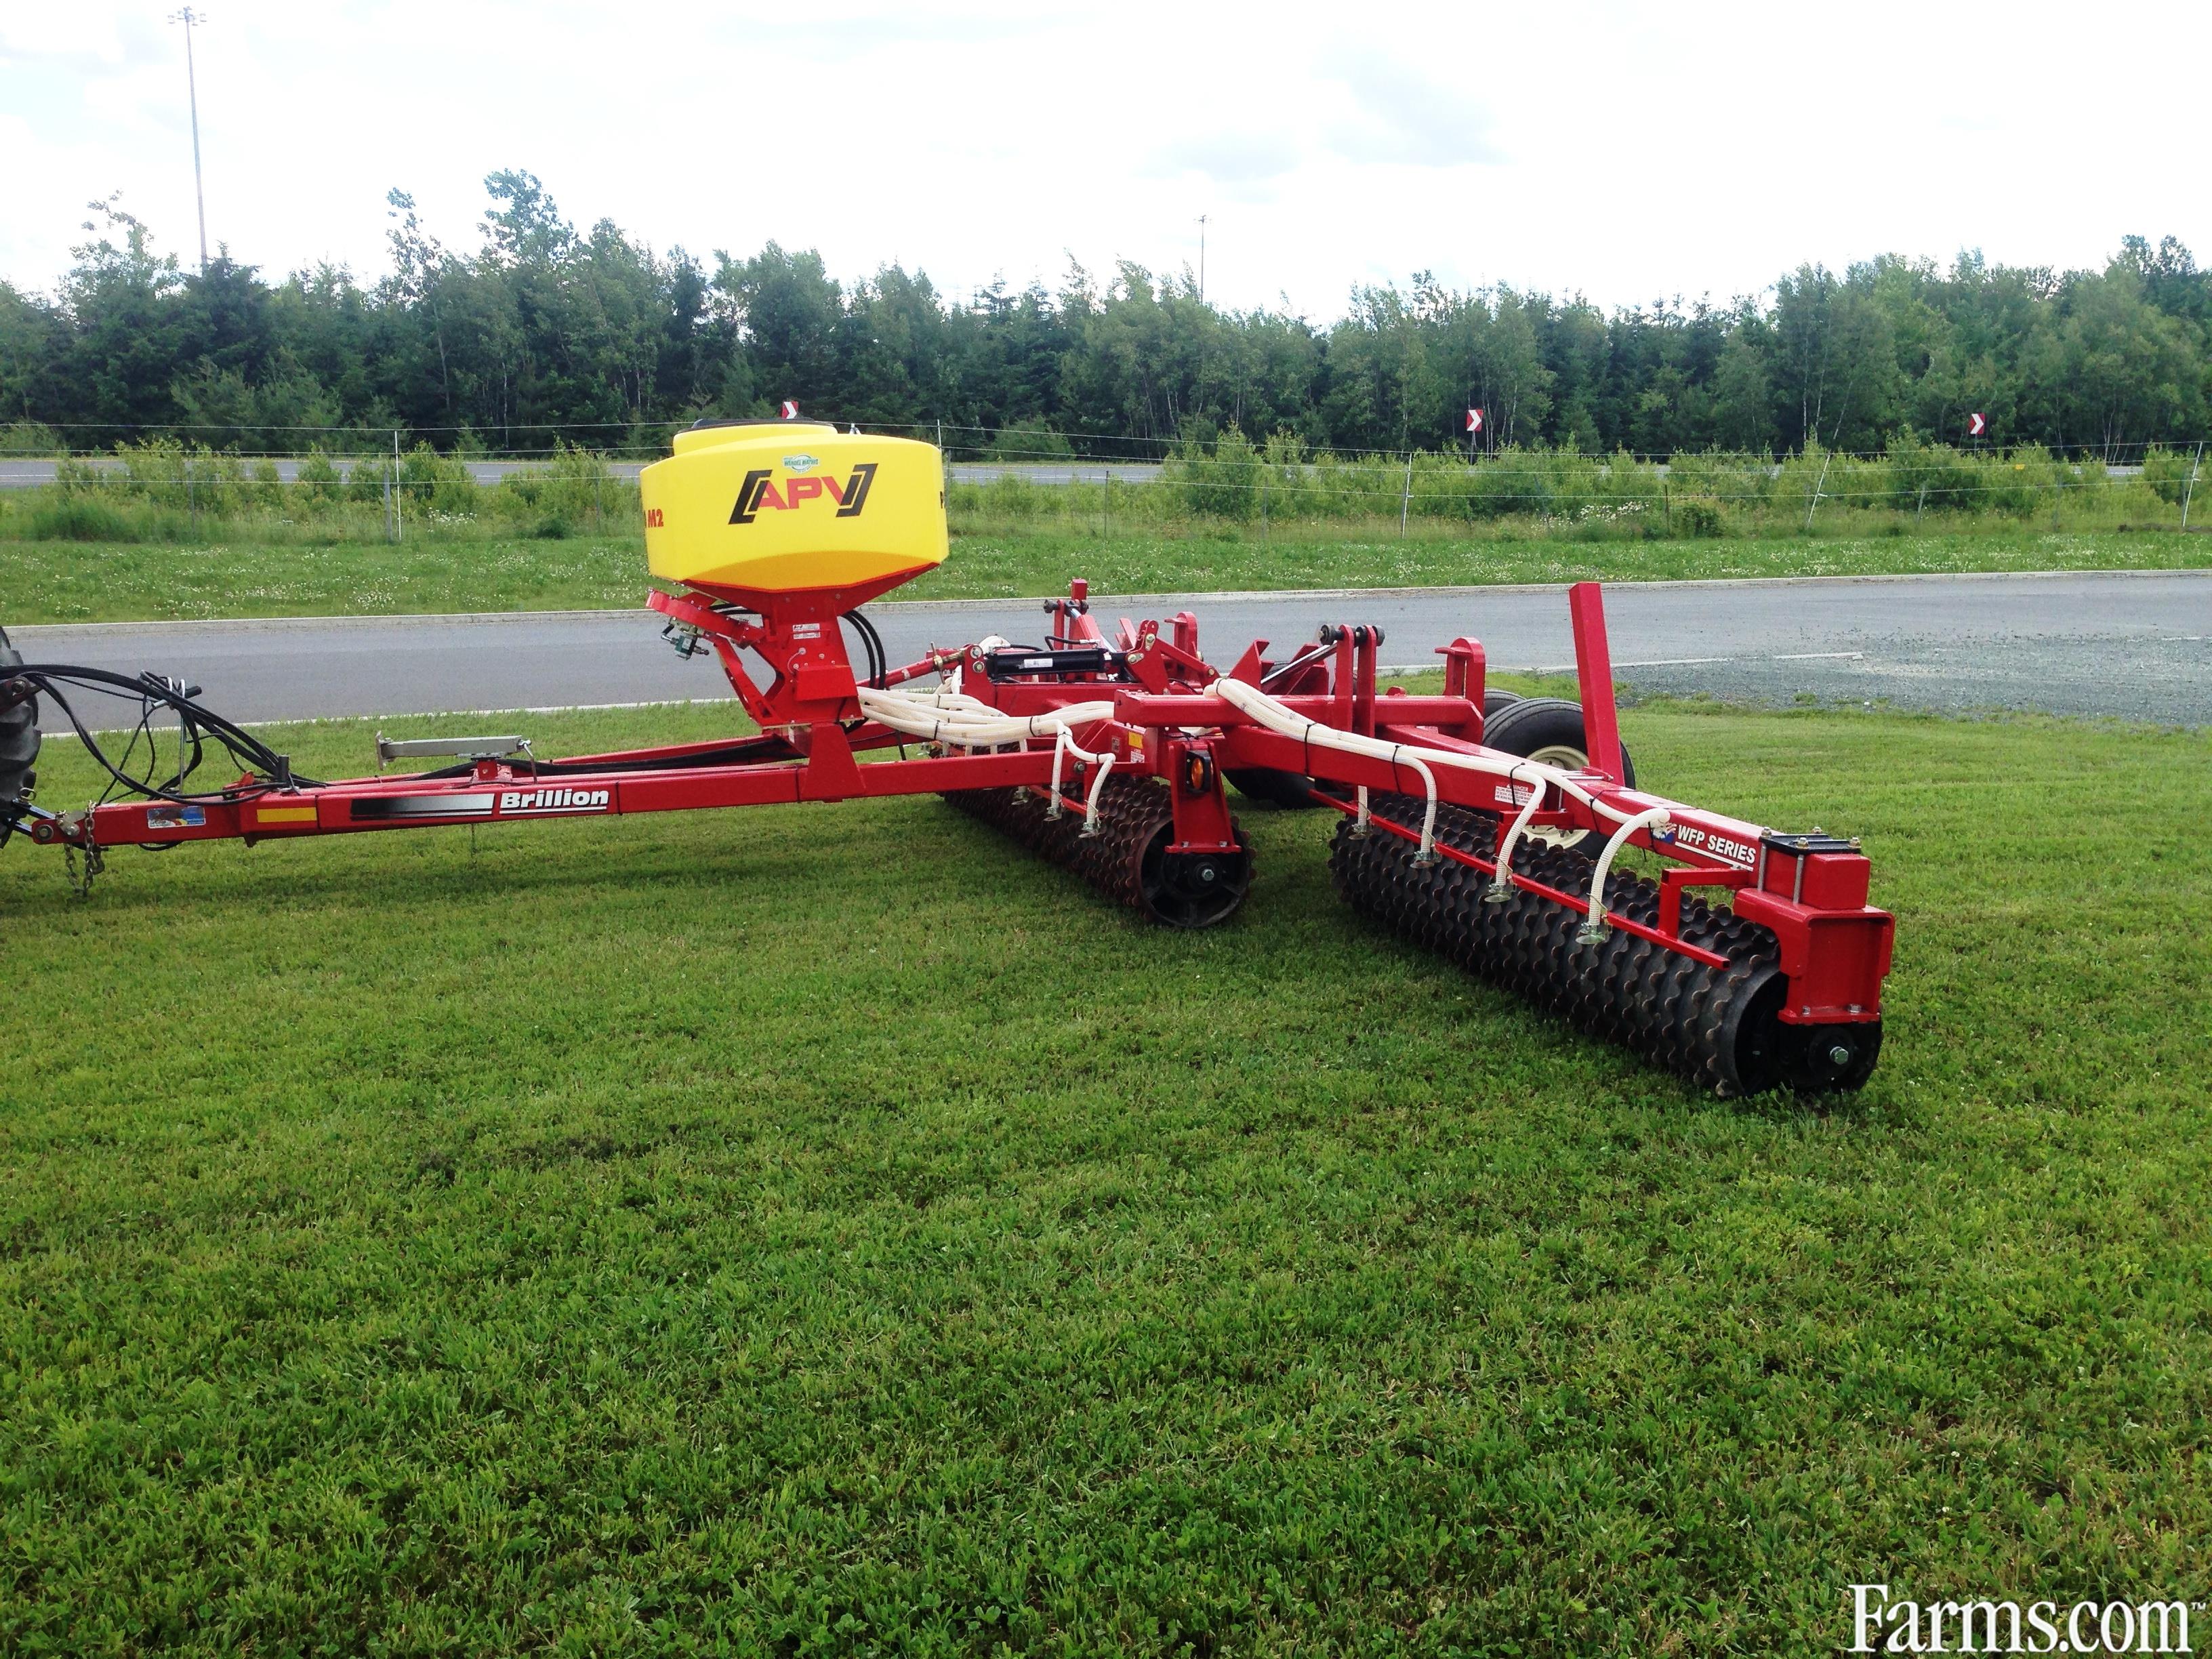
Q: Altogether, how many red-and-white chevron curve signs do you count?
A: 3